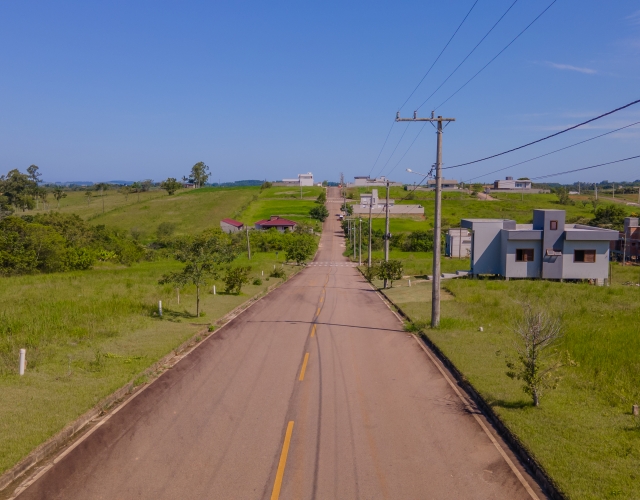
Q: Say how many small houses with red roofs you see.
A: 2